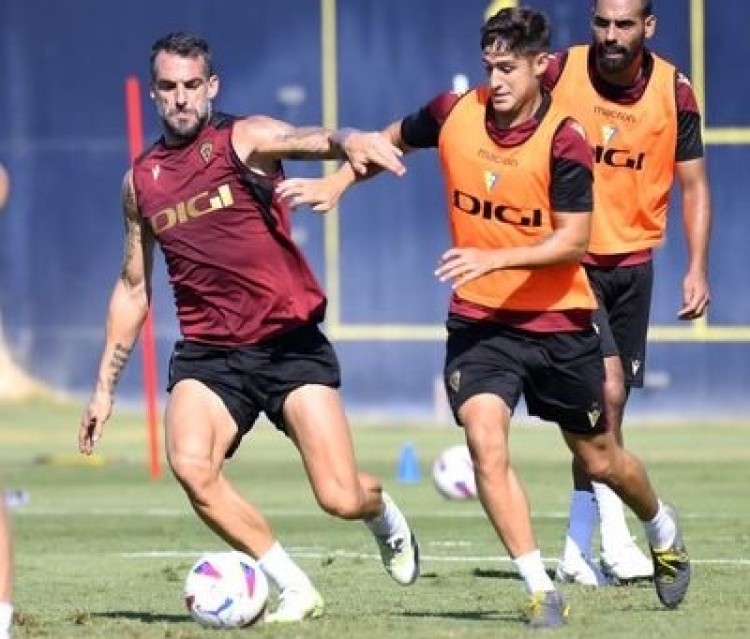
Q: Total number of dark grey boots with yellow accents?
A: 2